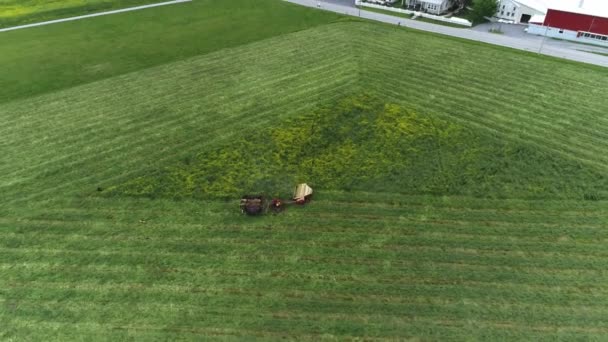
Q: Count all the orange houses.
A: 0